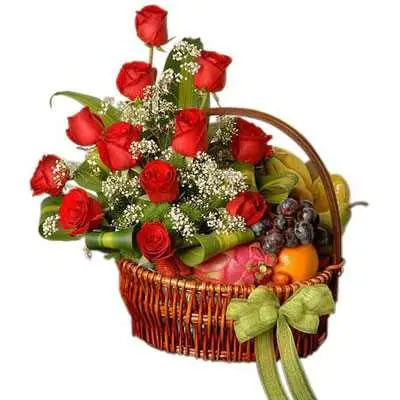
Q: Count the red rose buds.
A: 12